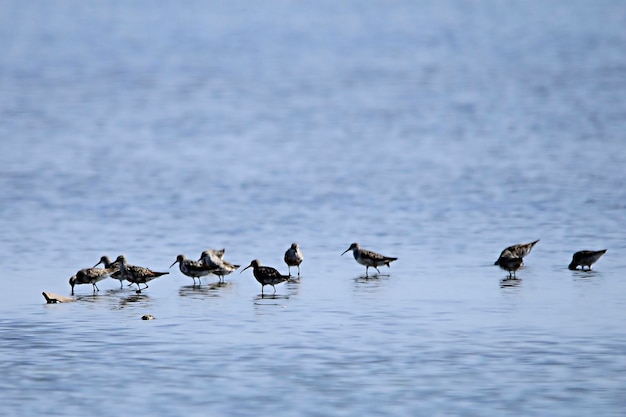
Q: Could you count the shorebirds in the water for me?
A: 11